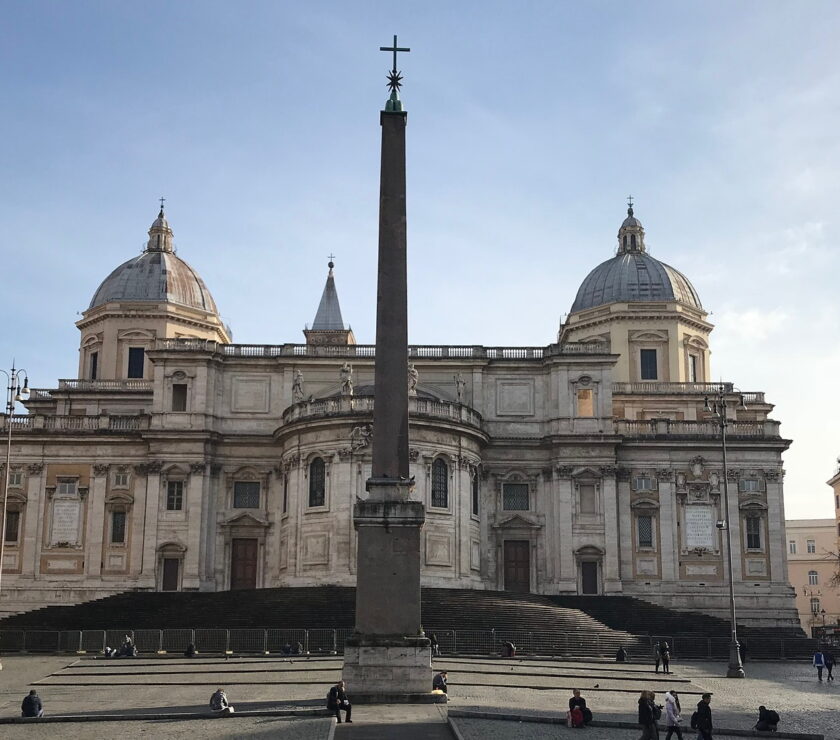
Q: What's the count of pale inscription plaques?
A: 2